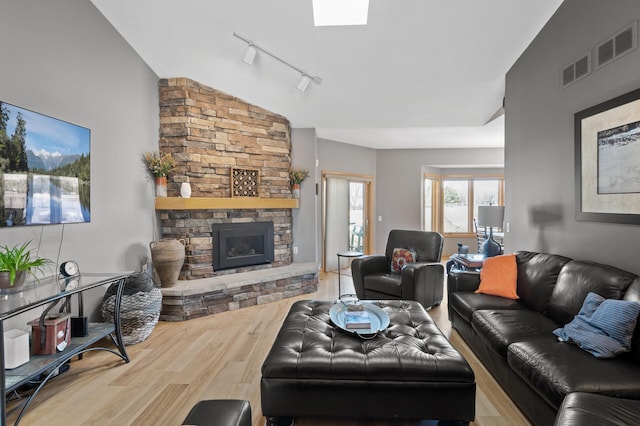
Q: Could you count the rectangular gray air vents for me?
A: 2